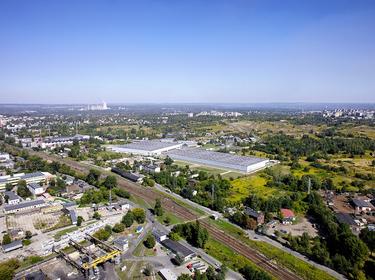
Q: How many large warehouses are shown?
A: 2